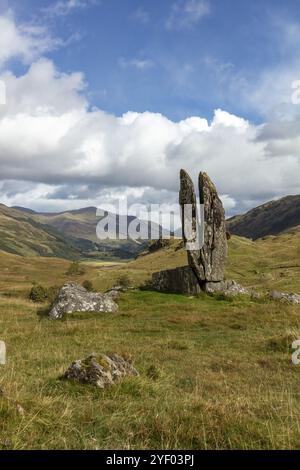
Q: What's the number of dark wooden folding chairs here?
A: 0